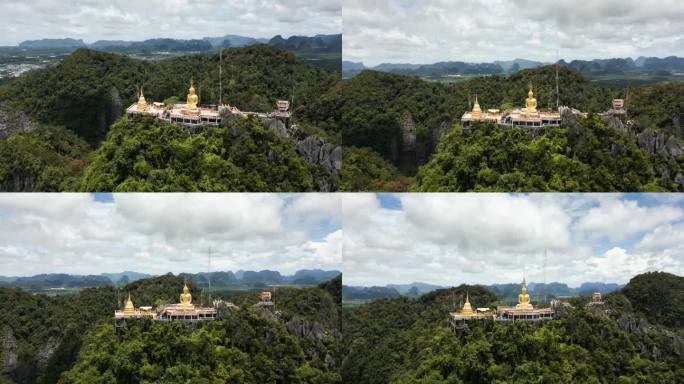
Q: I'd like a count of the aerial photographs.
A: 4